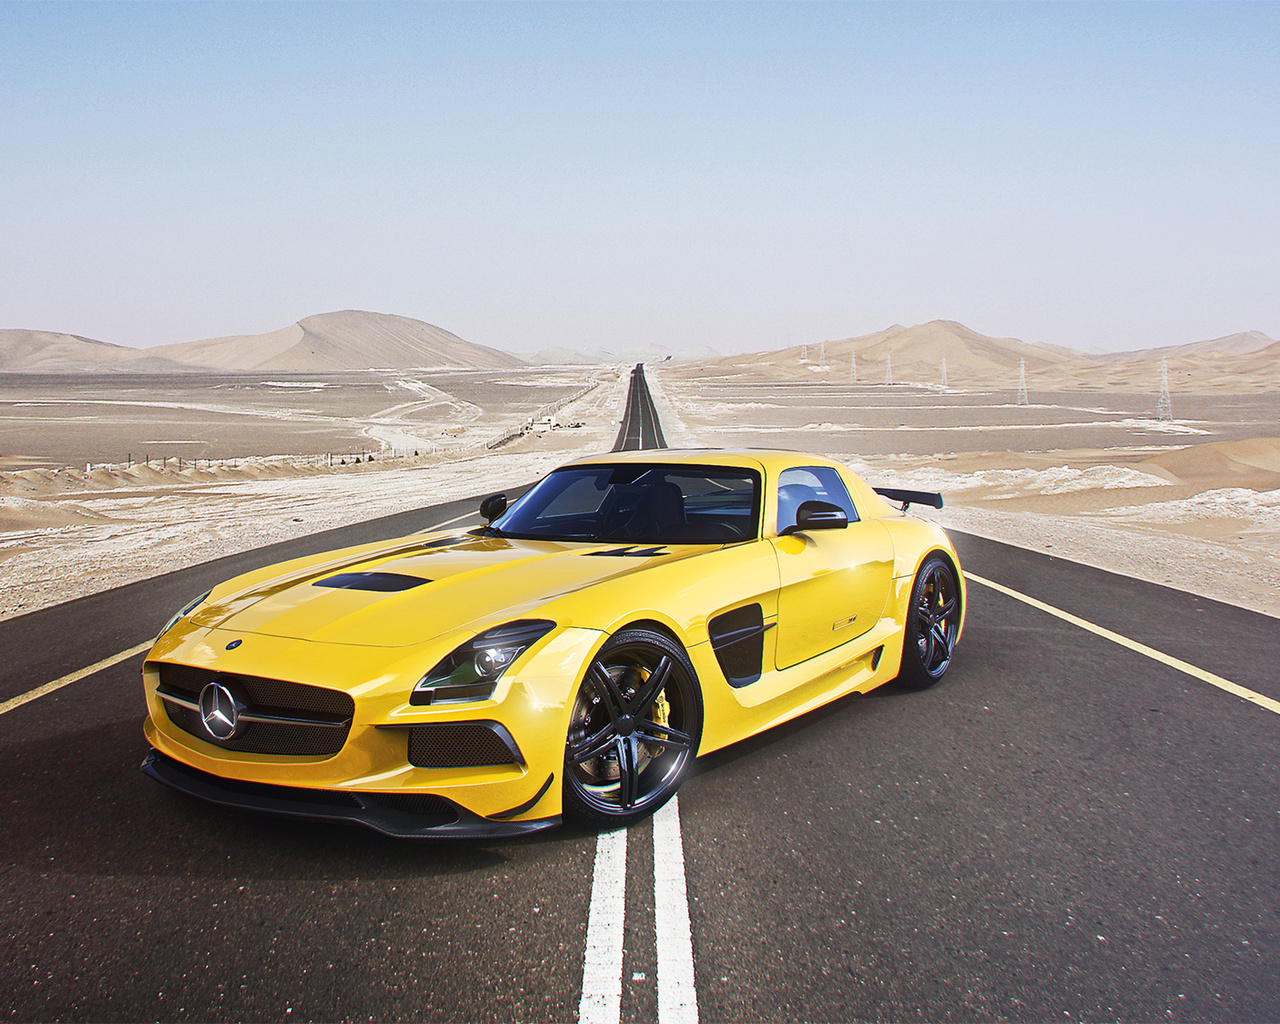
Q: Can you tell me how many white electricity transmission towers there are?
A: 7